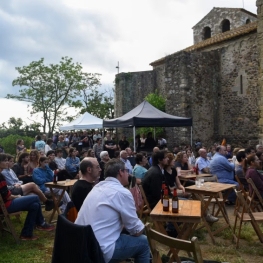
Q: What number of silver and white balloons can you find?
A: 0